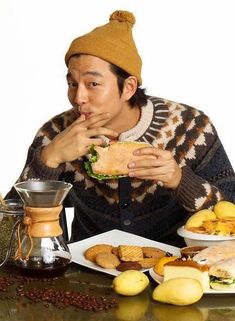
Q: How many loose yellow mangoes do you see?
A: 2